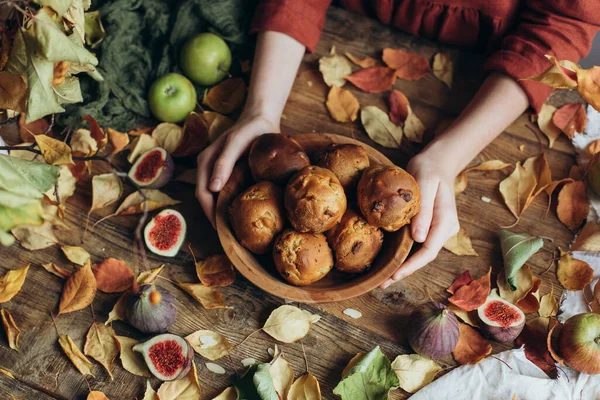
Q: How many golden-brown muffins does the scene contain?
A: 7